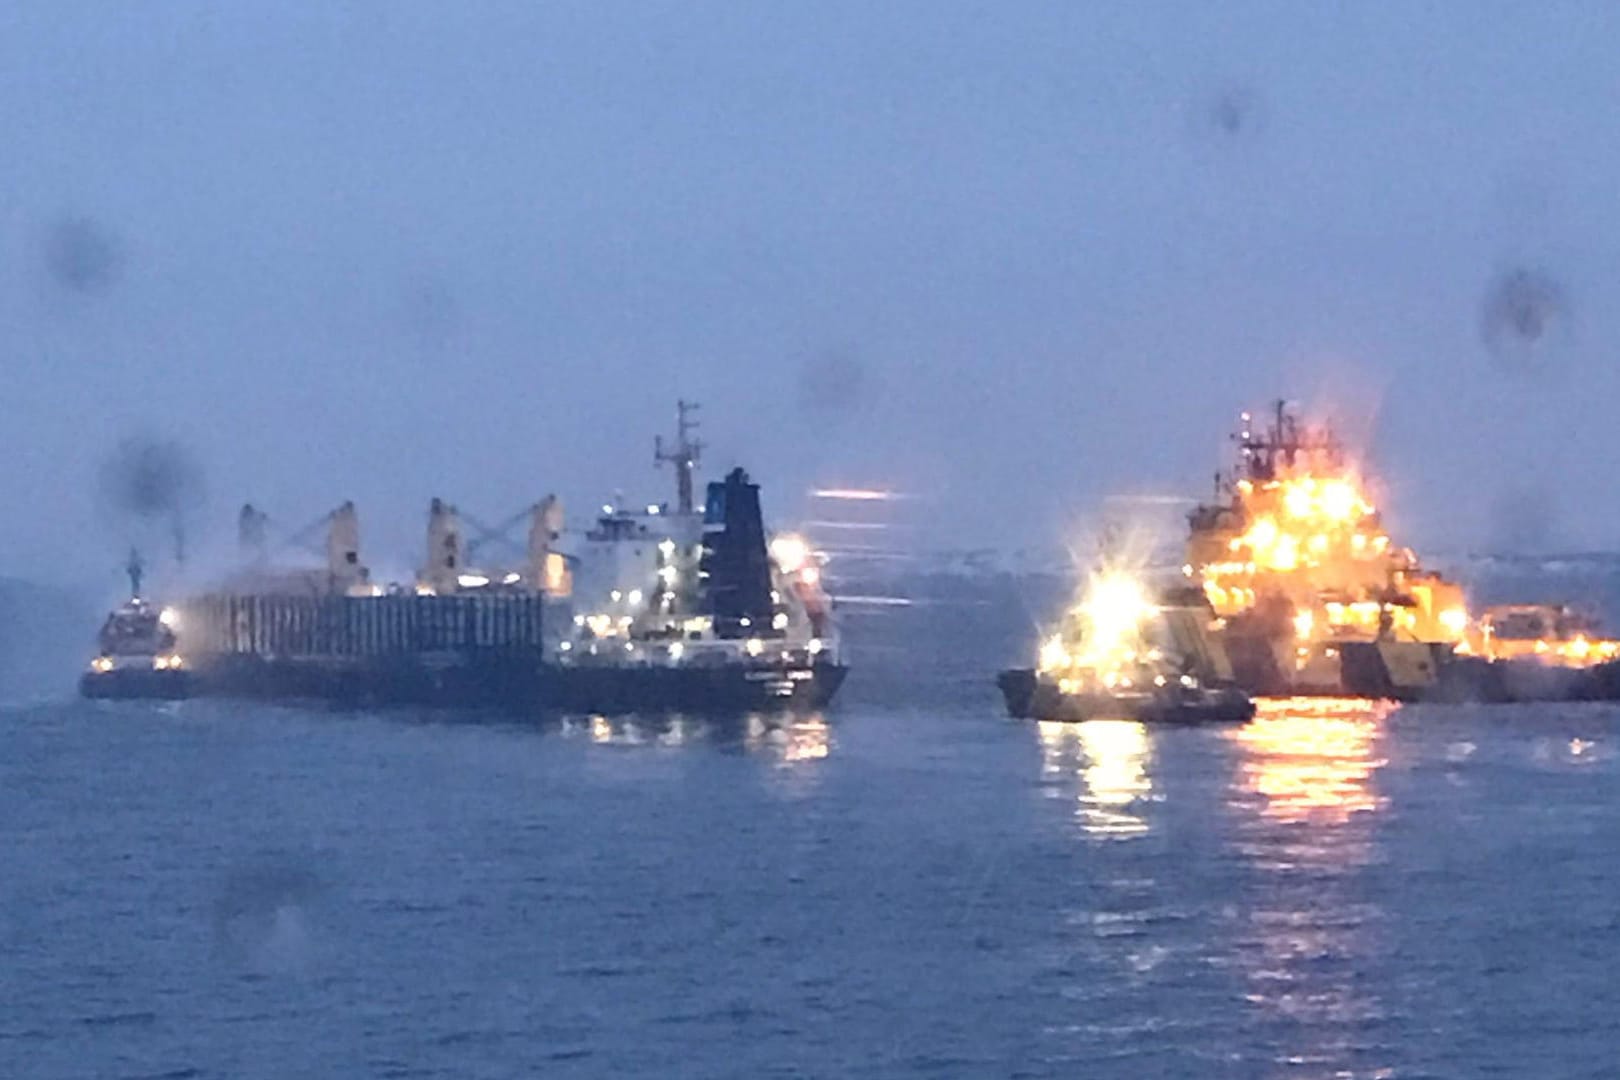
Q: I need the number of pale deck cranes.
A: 4